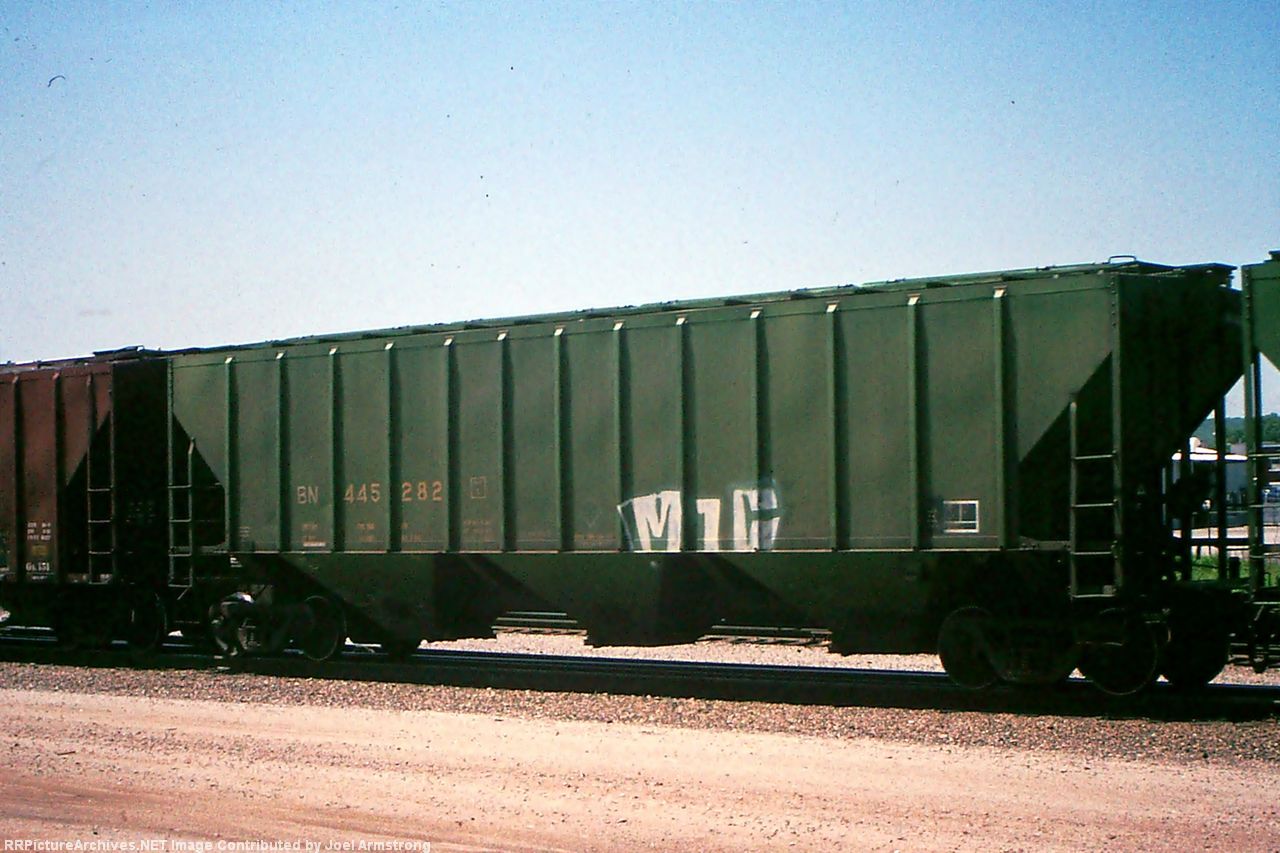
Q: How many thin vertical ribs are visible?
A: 13